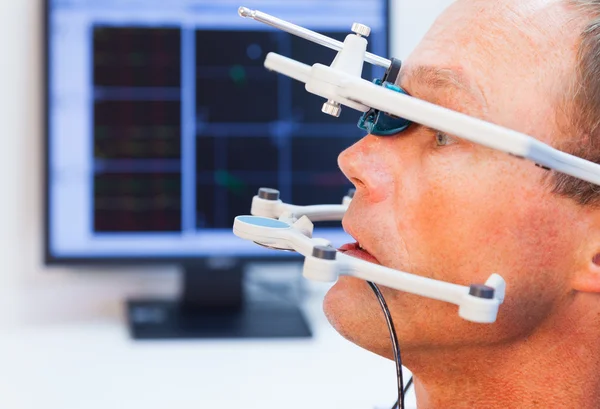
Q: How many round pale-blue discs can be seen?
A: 1